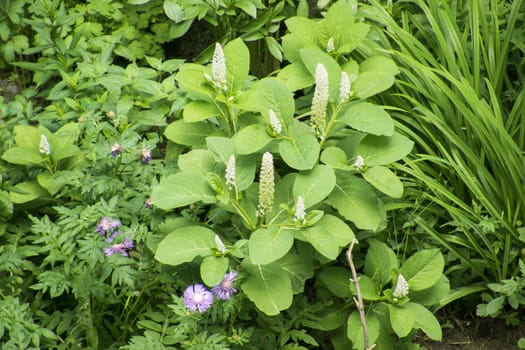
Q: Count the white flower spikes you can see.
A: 12